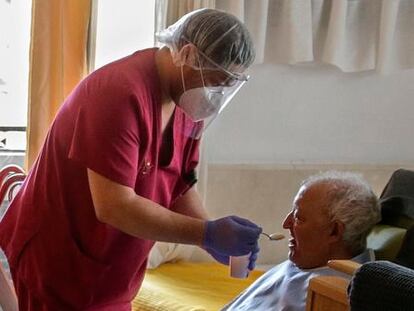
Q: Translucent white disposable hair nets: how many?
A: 1